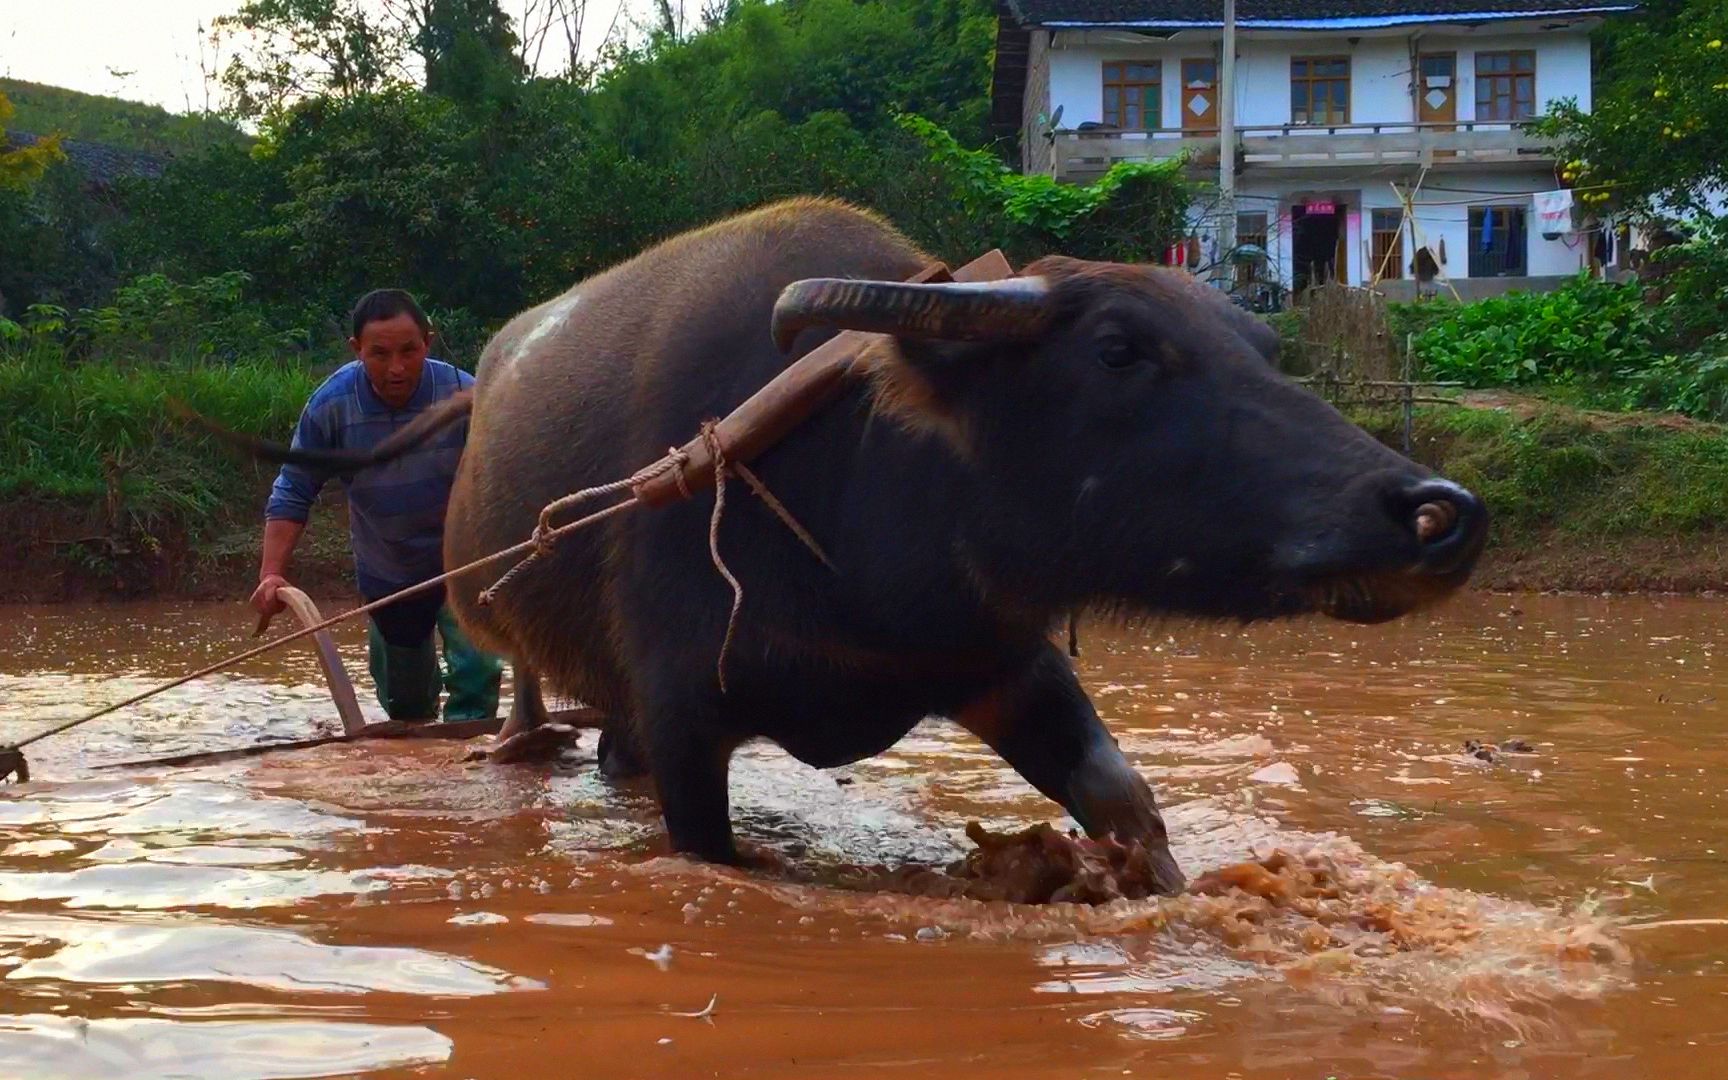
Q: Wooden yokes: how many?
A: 1